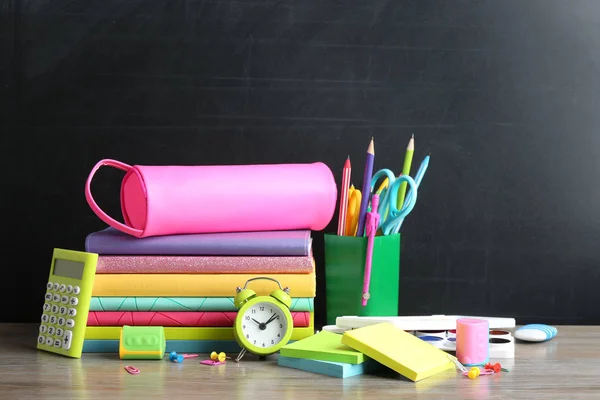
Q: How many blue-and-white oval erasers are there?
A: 1